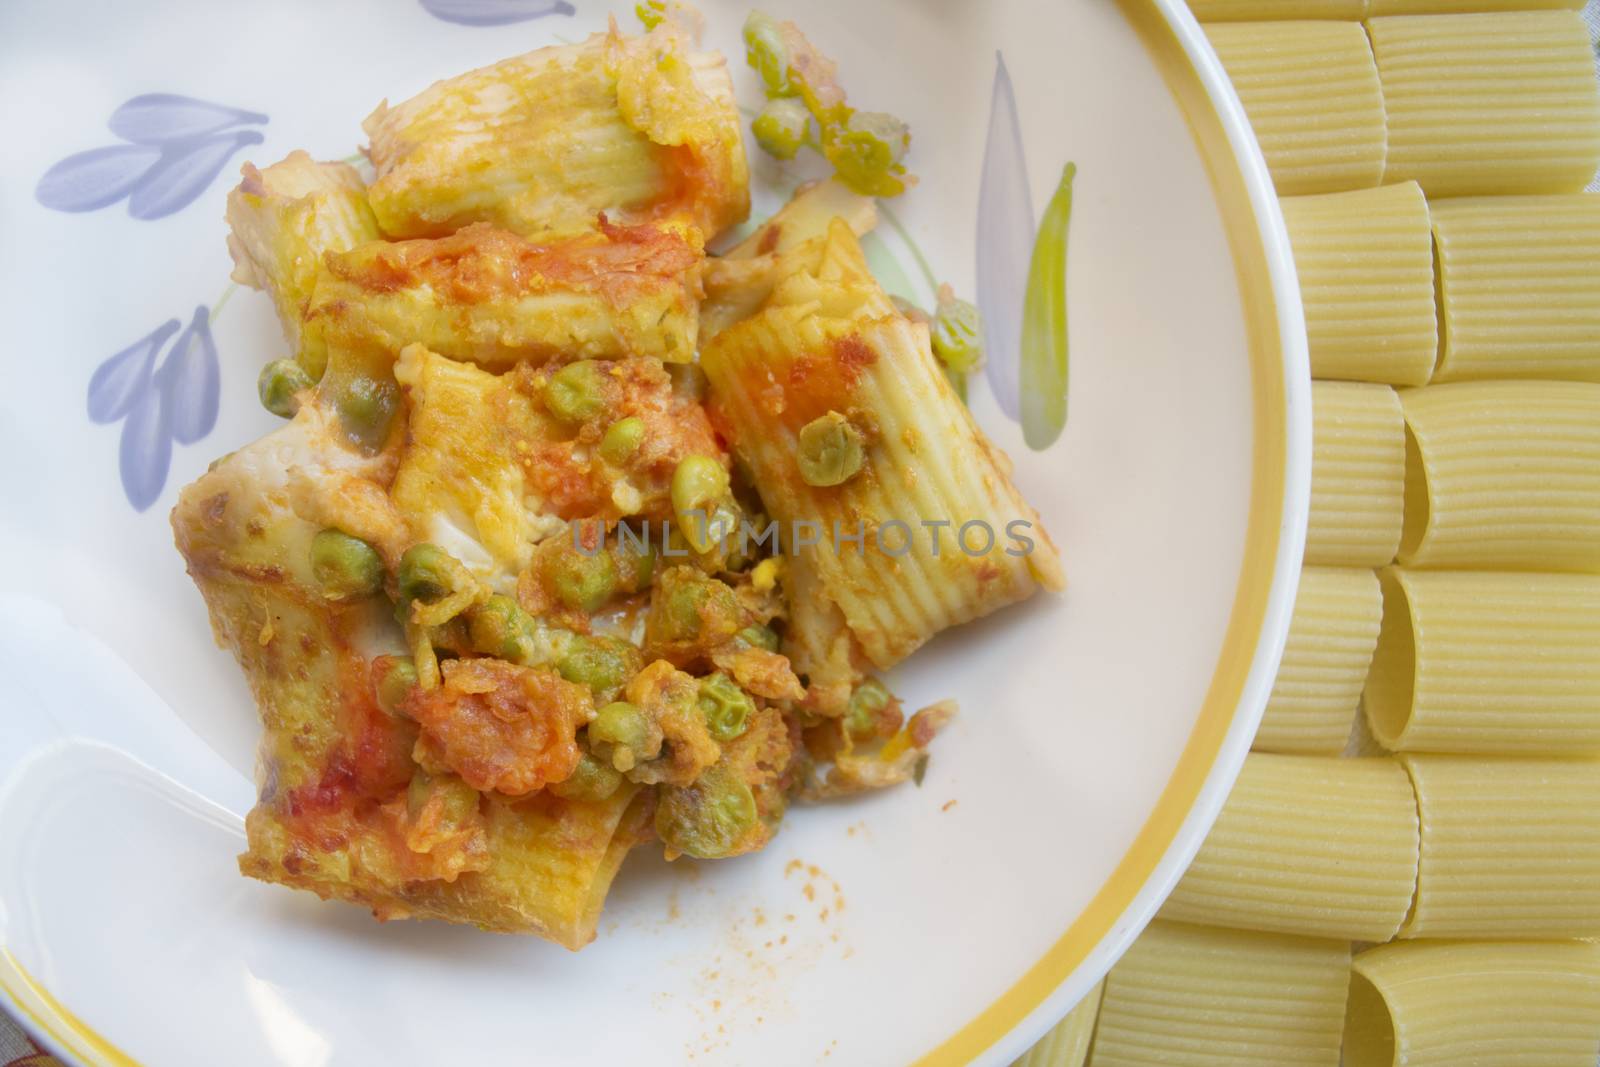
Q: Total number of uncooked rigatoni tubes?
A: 15